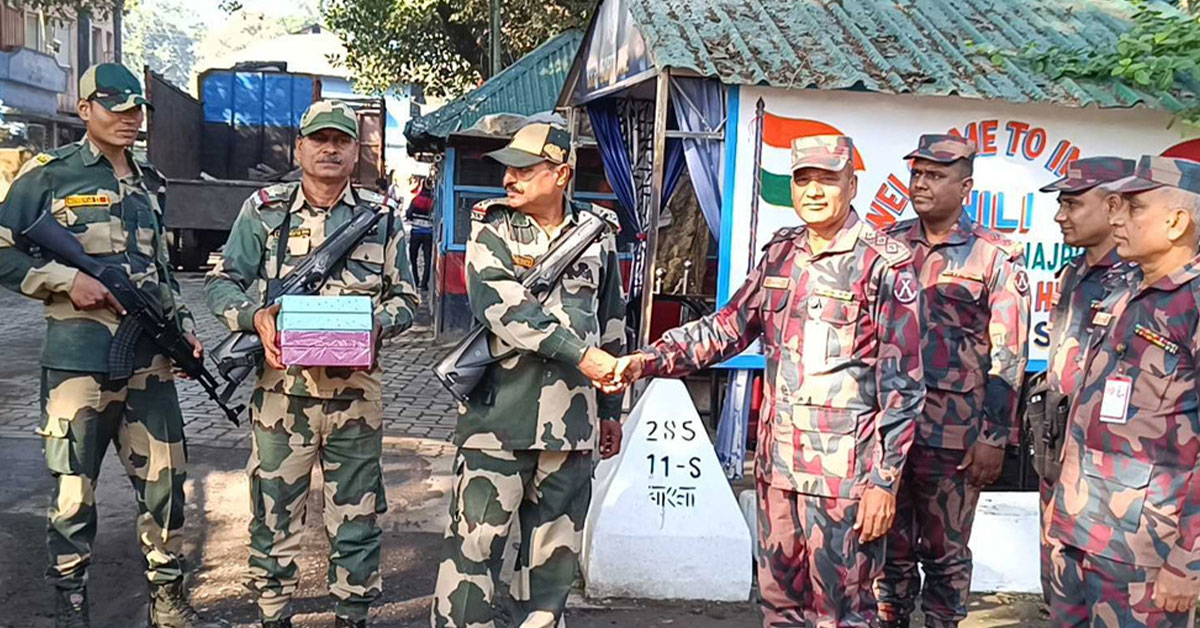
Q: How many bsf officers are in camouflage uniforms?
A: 3